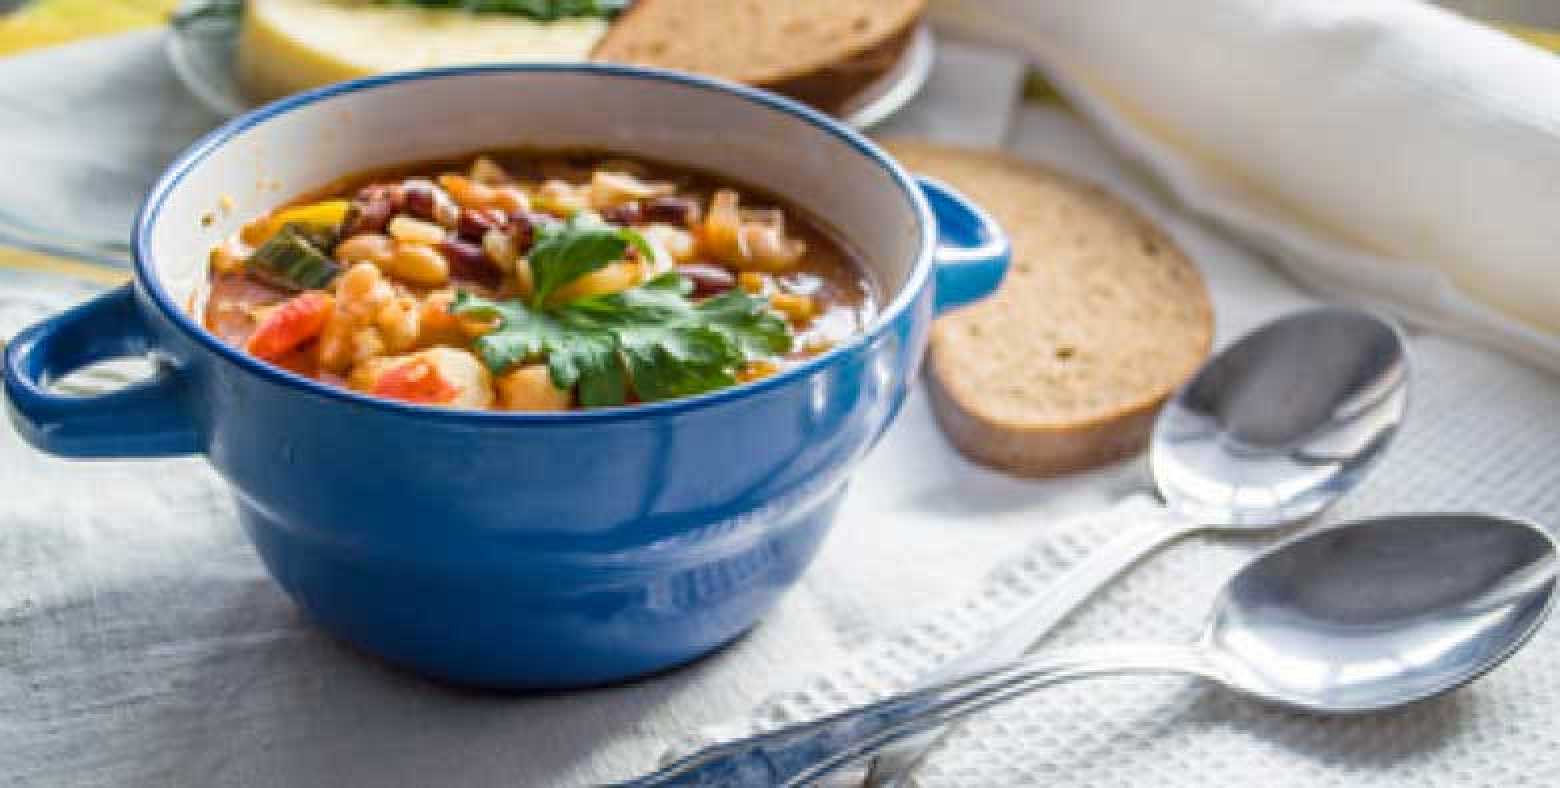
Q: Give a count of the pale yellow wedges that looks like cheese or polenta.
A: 1